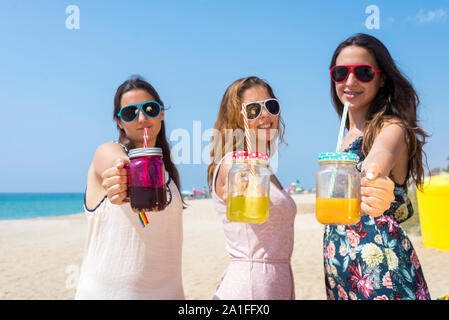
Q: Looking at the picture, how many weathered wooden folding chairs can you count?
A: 0